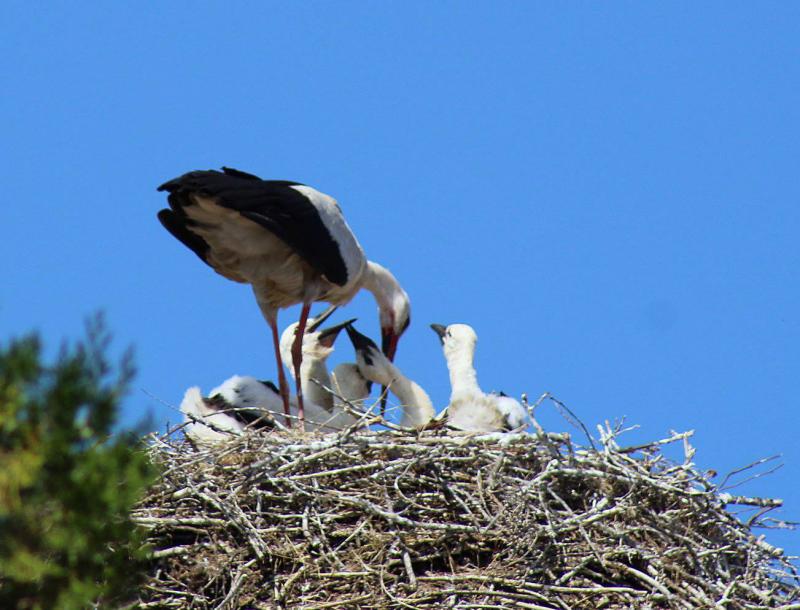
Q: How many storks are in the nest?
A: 5